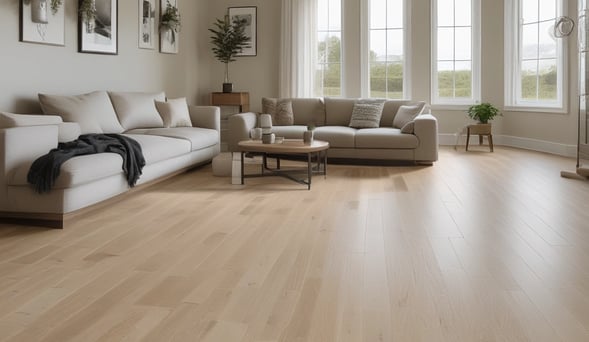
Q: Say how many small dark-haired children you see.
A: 0